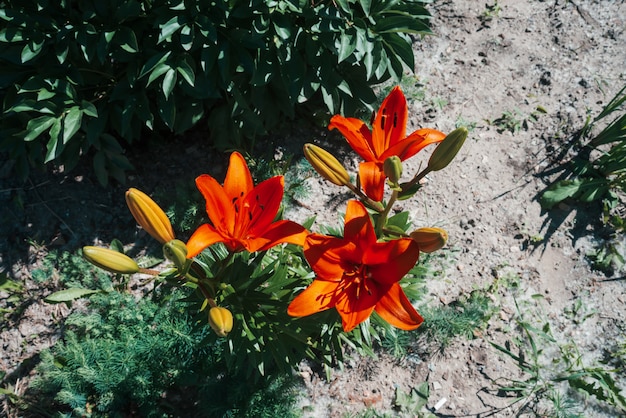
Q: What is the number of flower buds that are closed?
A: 8